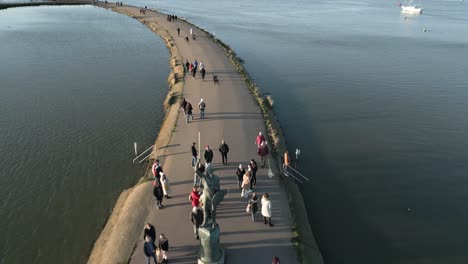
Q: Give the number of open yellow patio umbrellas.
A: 0